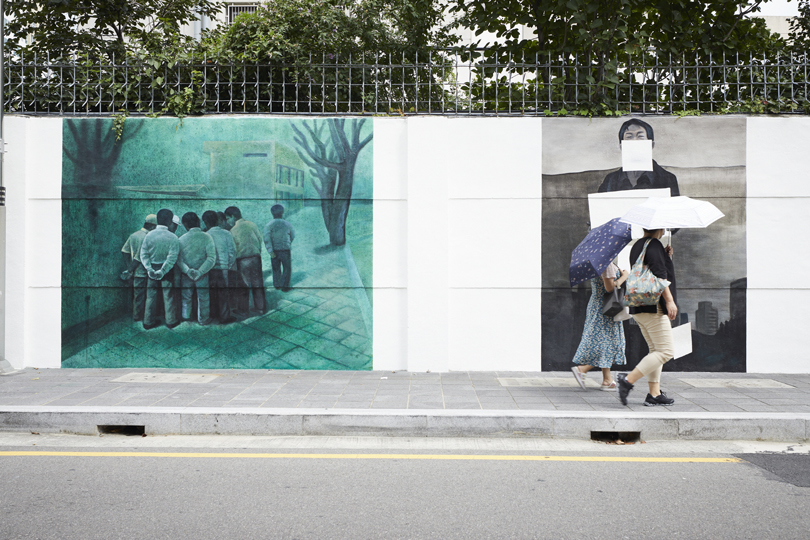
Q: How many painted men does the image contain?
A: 9